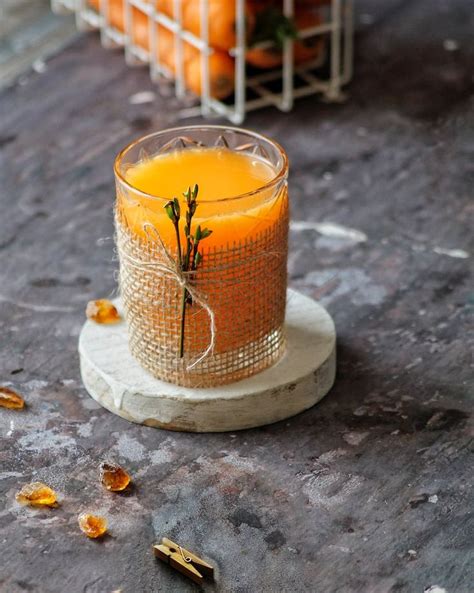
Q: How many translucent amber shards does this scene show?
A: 5